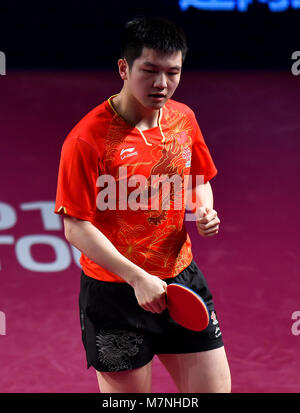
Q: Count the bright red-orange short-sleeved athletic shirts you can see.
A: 1